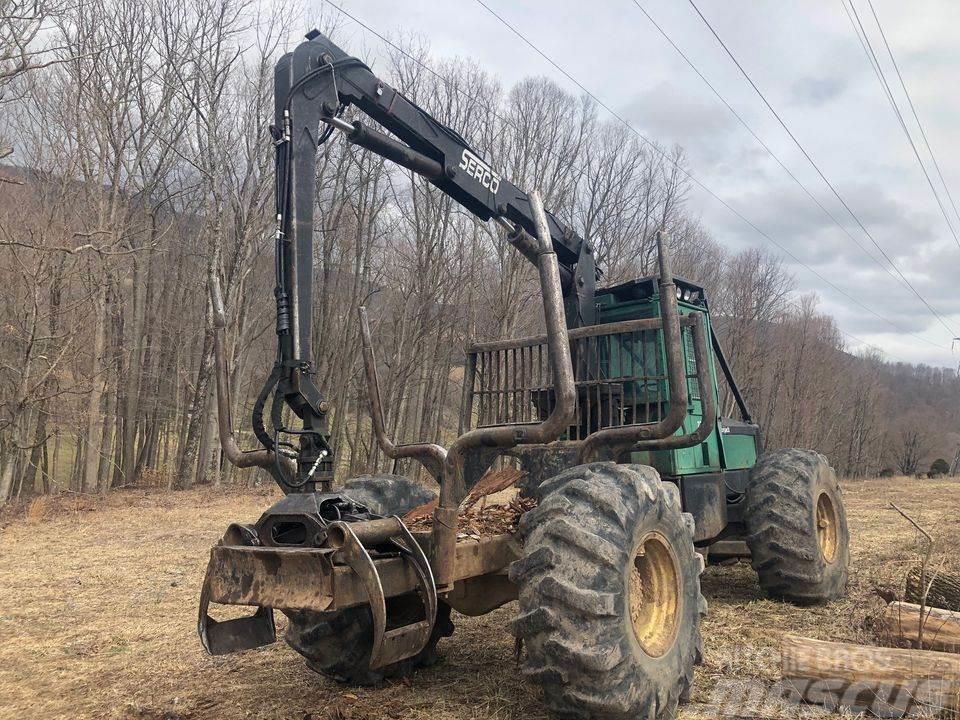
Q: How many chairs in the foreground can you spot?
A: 0